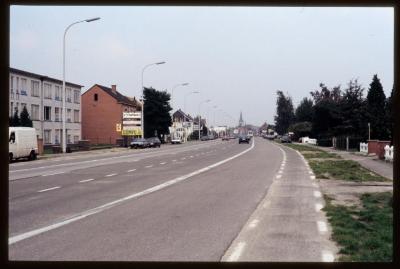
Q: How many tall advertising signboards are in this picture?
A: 1